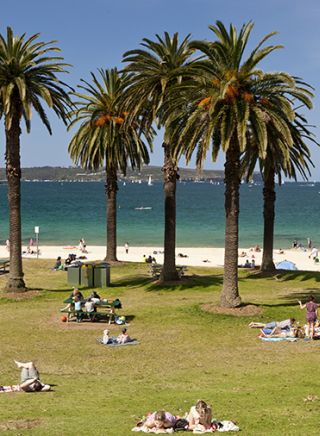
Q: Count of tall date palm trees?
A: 5